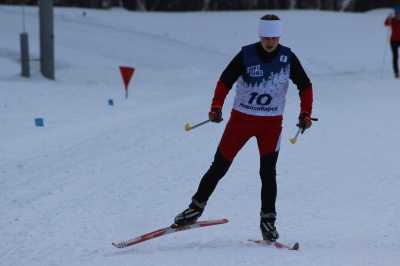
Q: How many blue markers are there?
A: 2